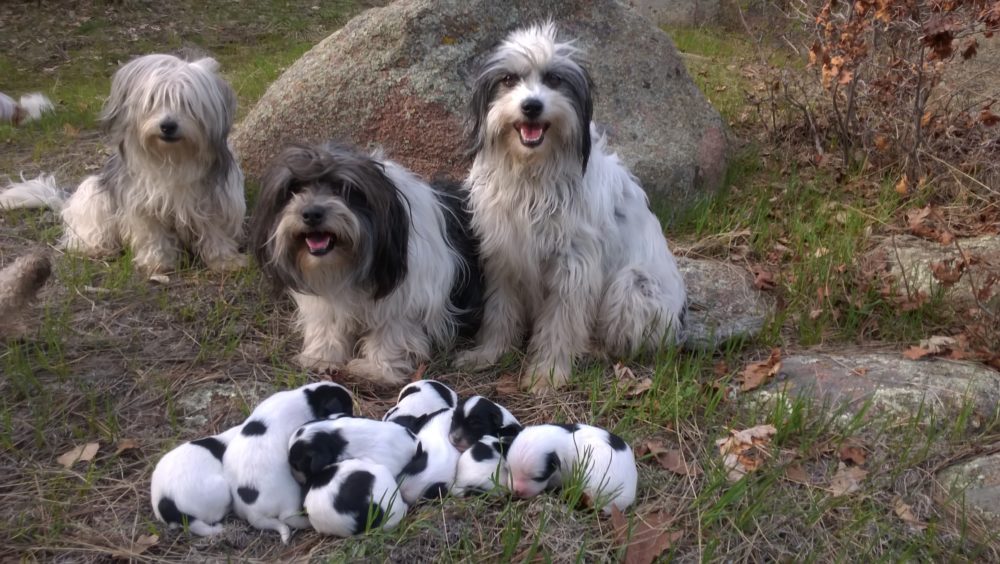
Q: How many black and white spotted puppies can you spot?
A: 9